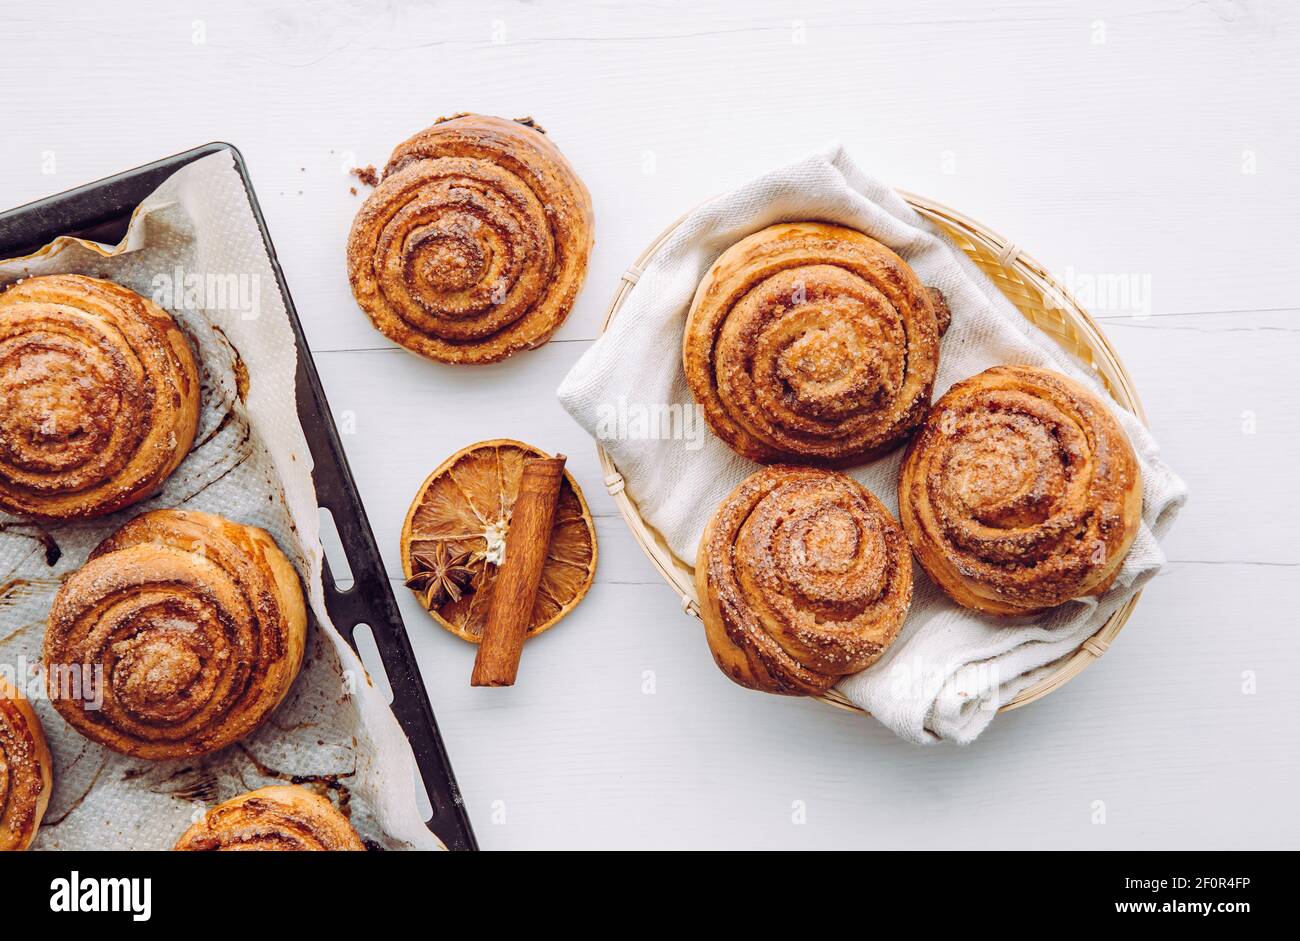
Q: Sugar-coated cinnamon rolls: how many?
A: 8